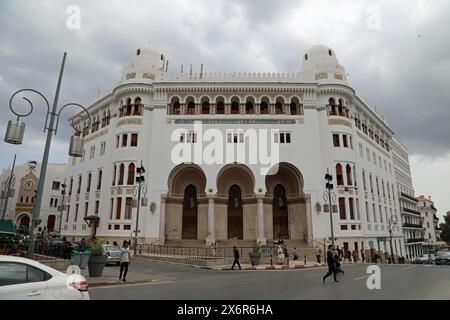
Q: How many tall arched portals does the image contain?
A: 3